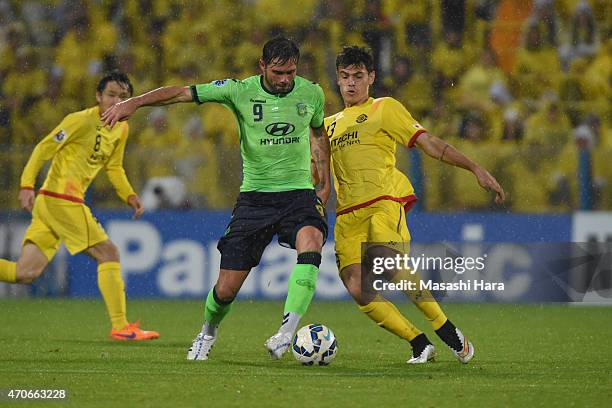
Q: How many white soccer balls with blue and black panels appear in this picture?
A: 1